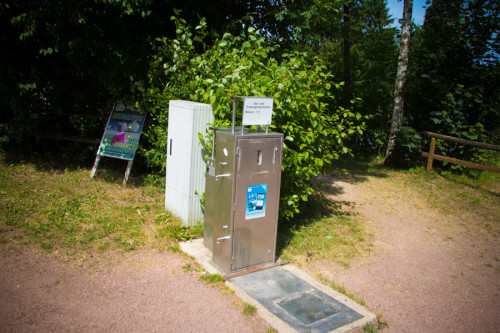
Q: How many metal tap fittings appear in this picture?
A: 2